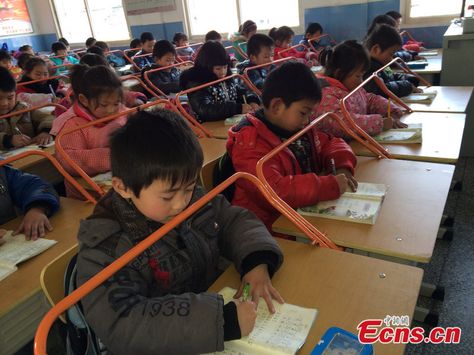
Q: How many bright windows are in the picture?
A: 3